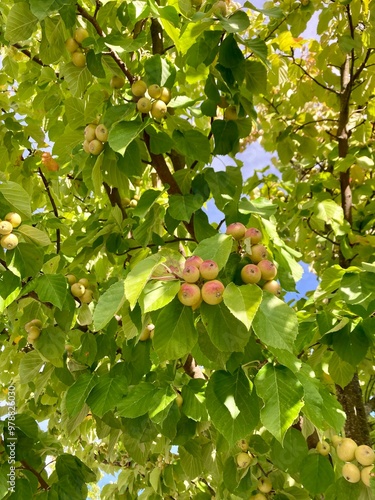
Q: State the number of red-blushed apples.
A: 11